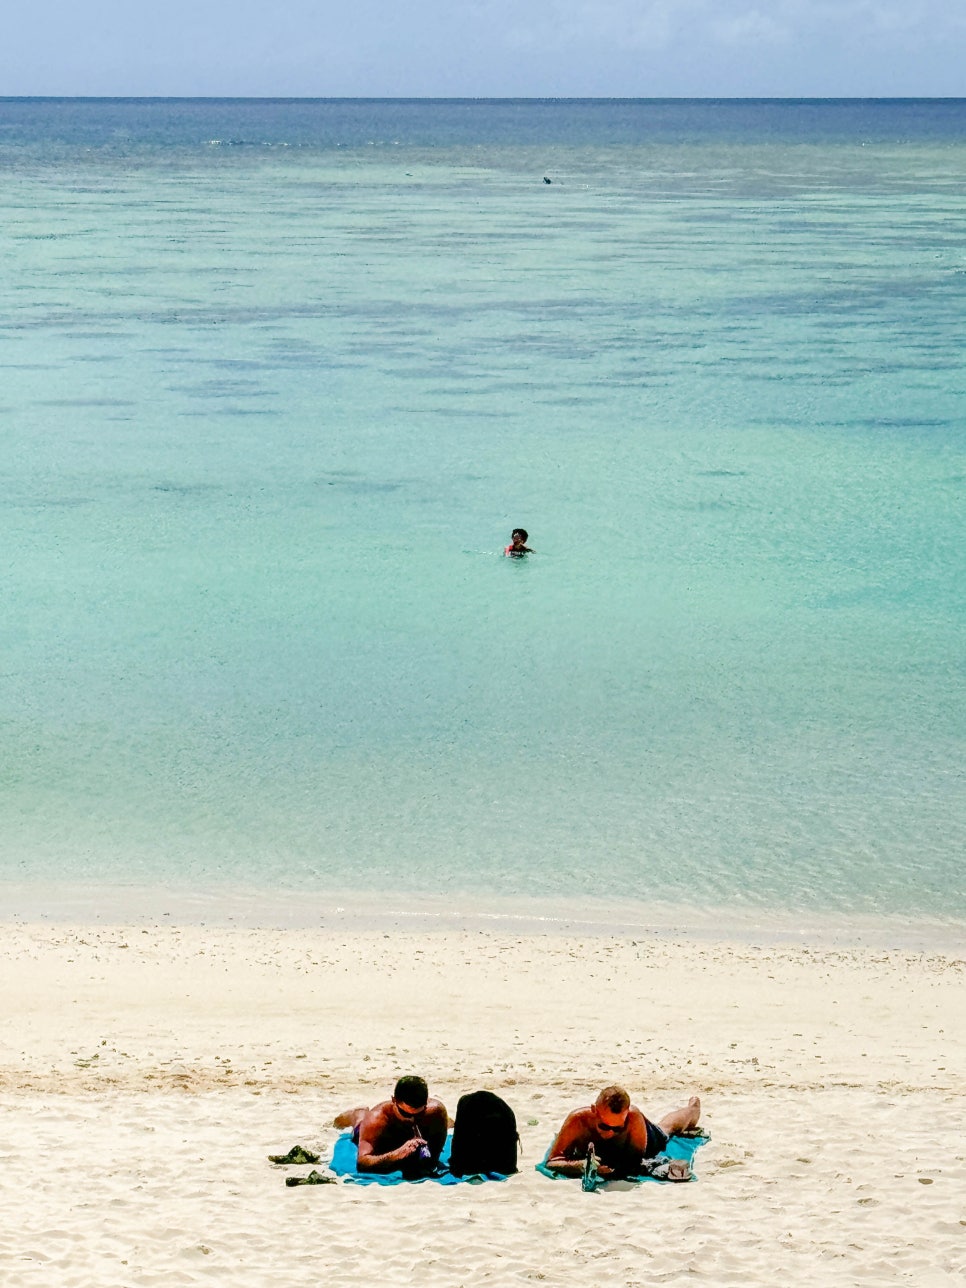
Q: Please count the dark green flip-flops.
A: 2